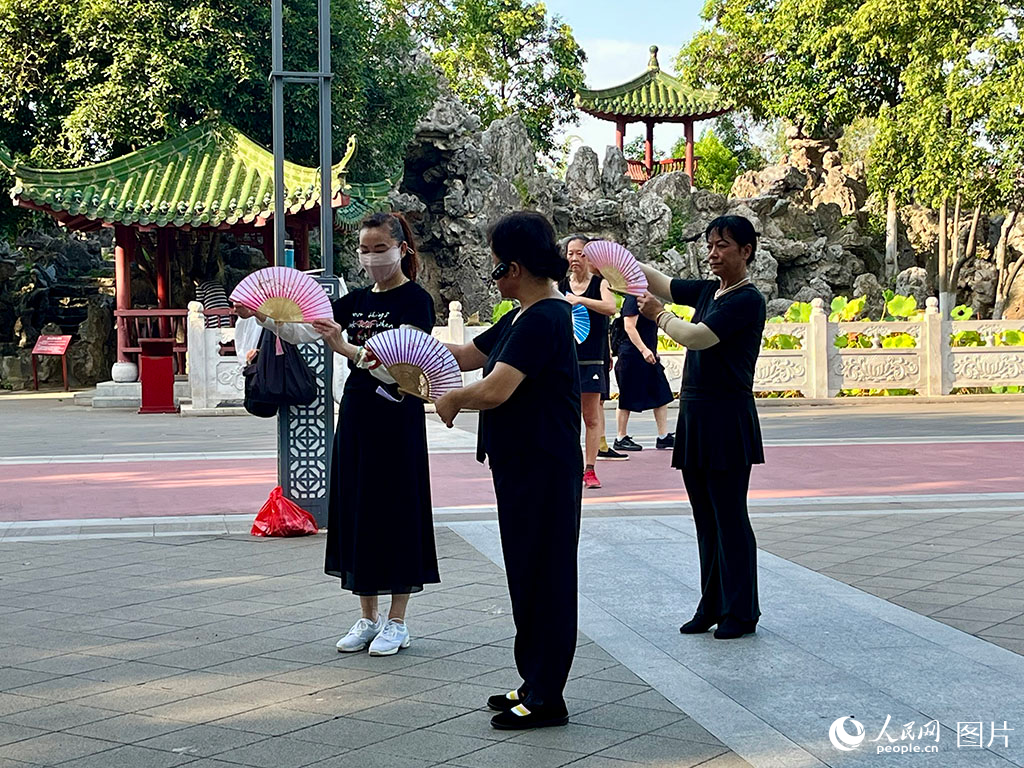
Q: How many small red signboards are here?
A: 1